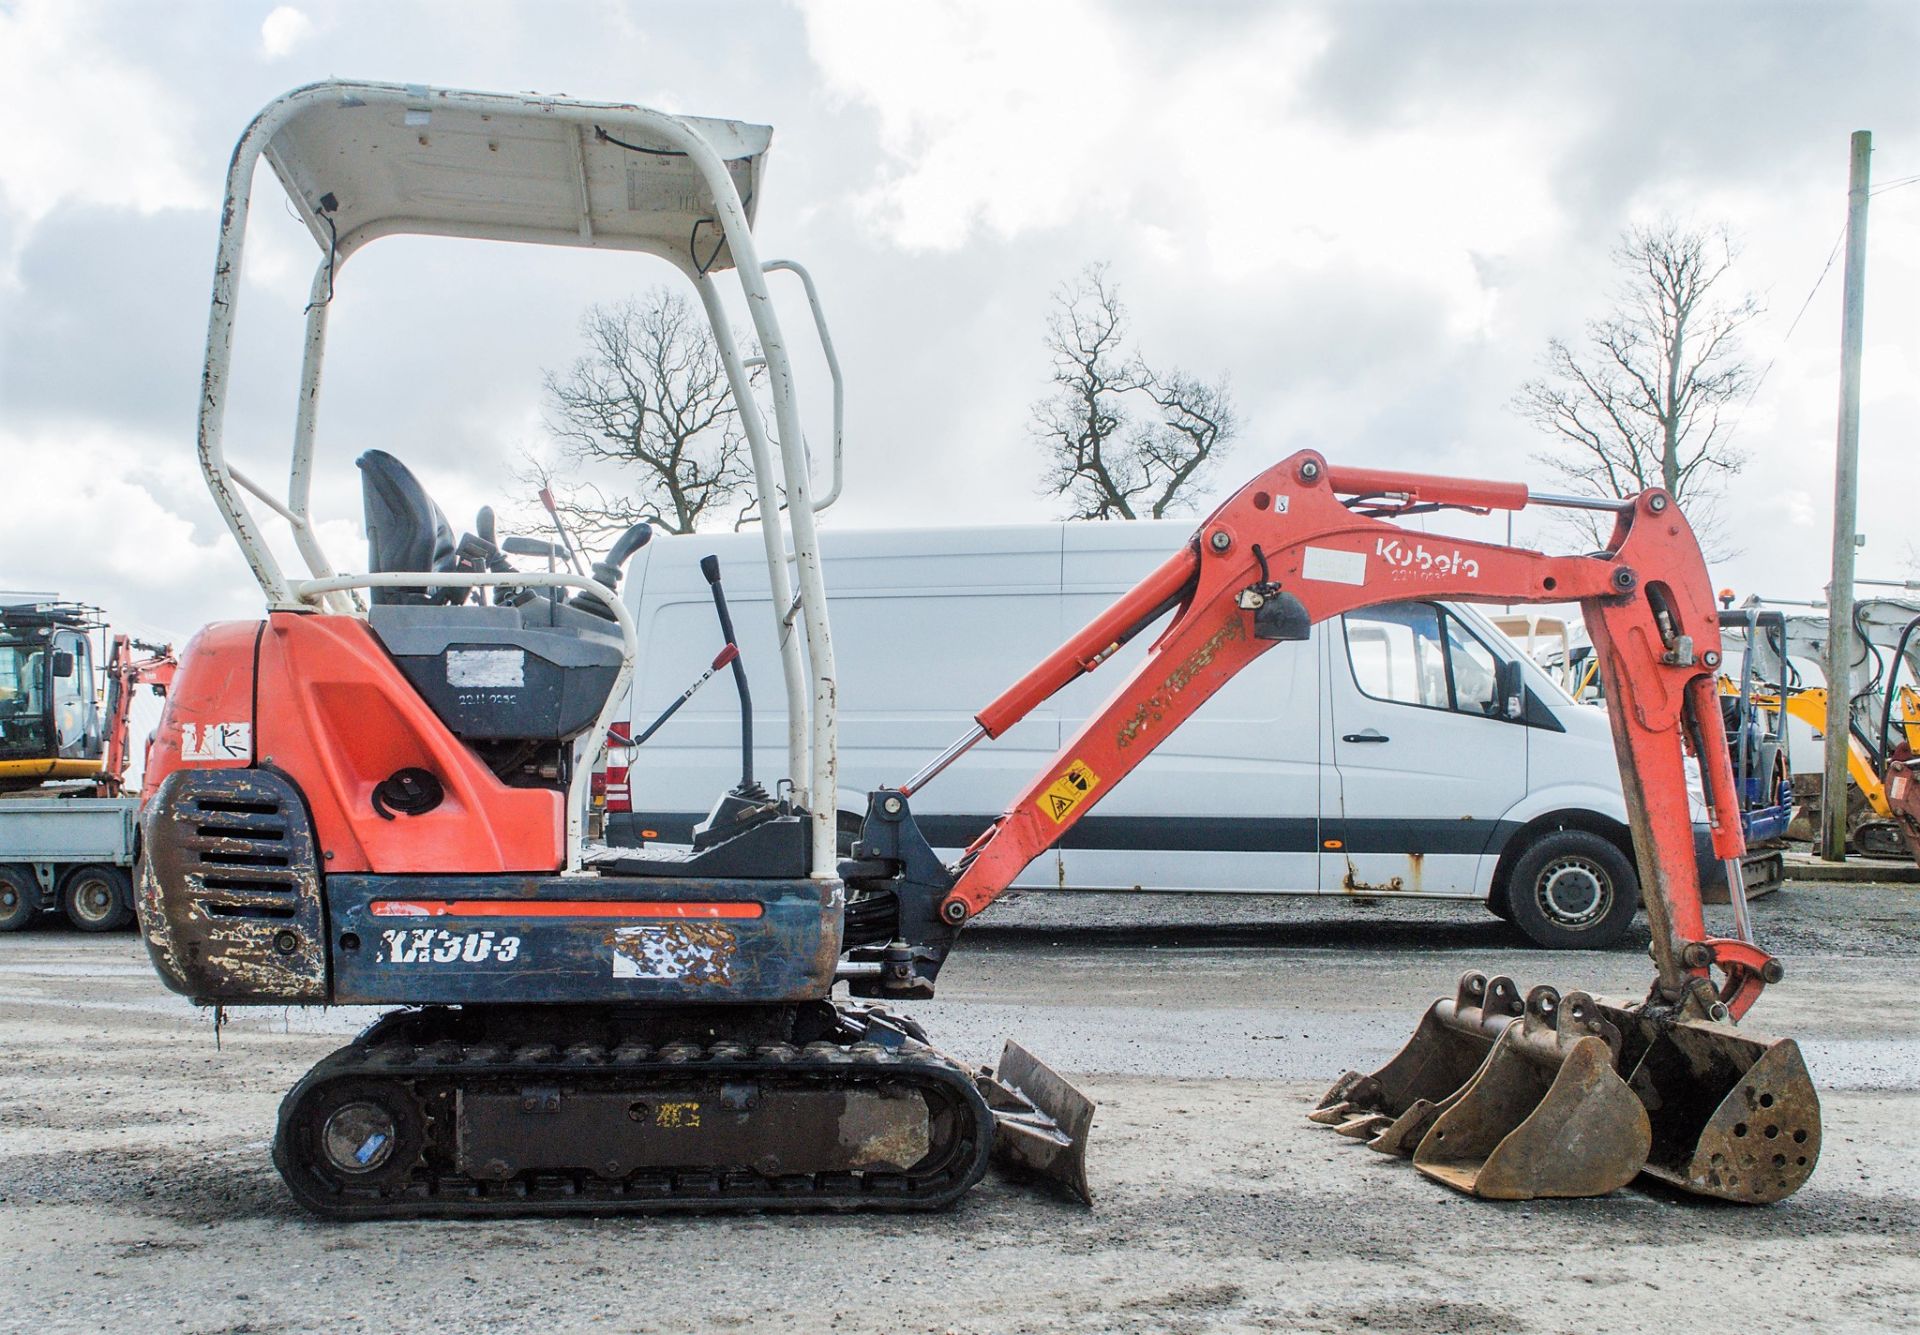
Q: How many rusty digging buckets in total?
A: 3